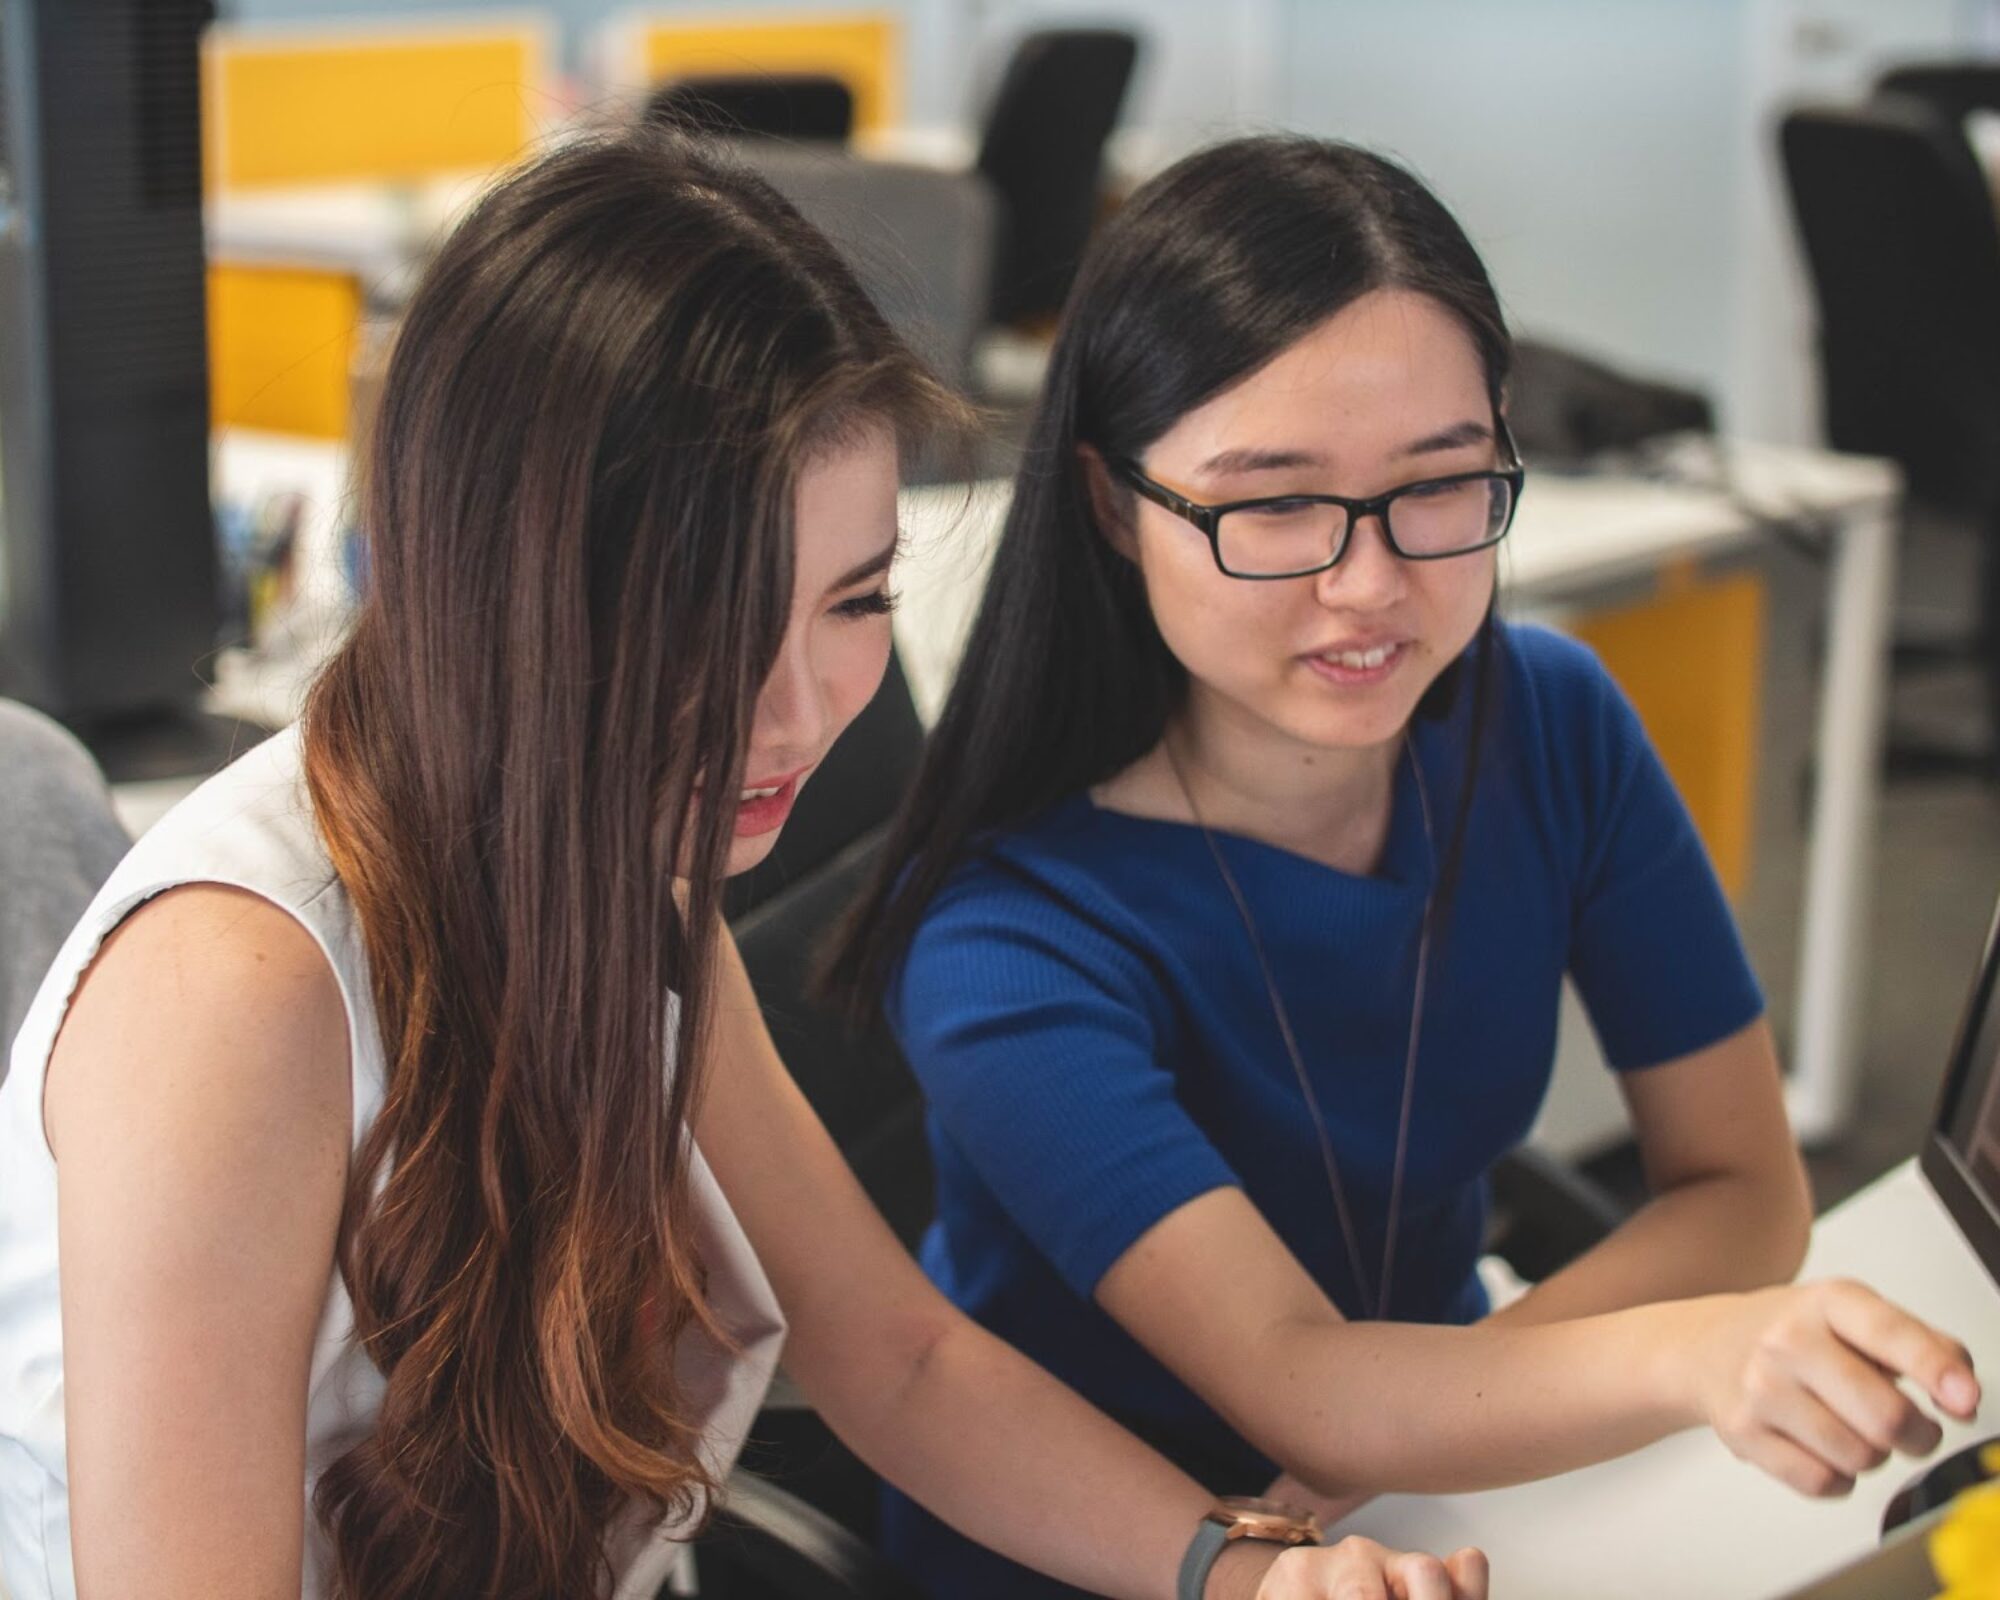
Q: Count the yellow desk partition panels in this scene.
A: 4